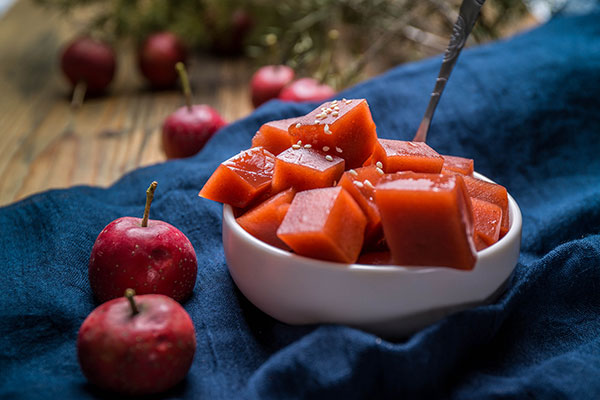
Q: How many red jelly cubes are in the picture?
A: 12